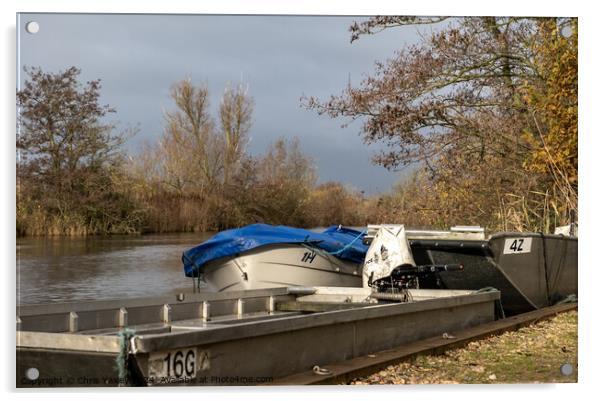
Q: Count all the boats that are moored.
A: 3